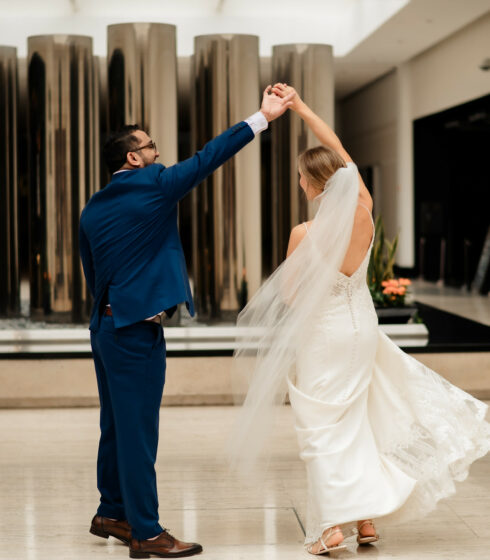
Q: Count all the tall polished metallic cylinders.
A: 5